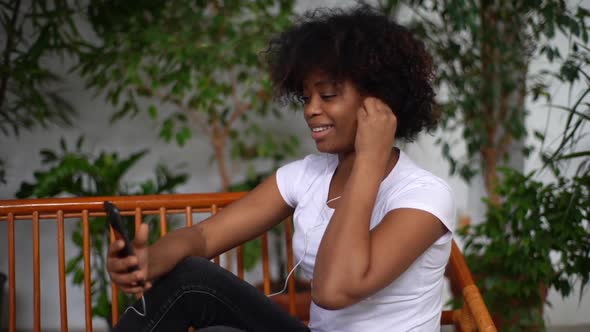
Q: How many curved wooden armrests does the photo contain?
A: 1